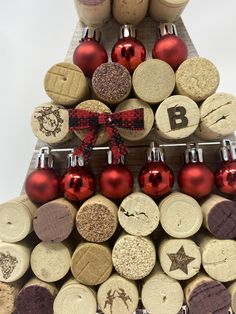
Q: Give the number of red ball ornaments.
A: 9